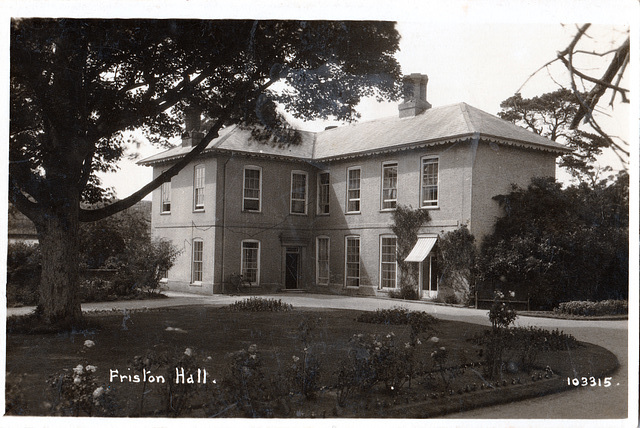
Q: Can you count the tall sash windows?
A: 13